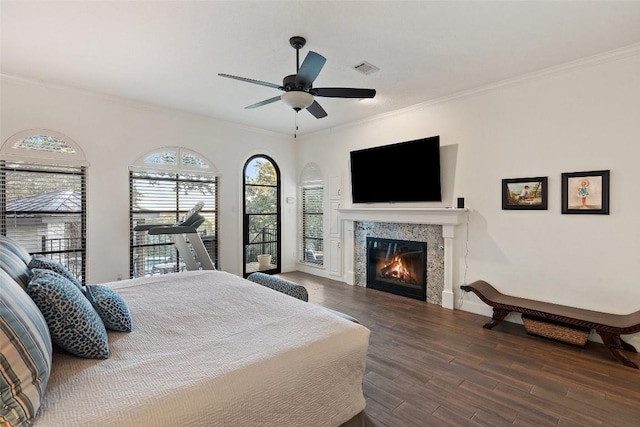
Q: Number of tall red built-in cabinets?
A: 0